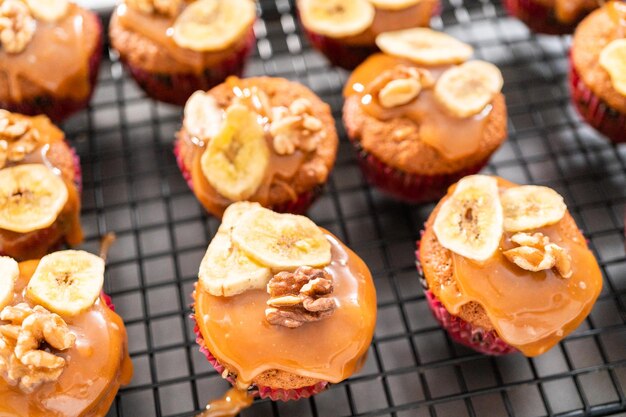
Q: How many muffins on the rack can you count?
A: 11